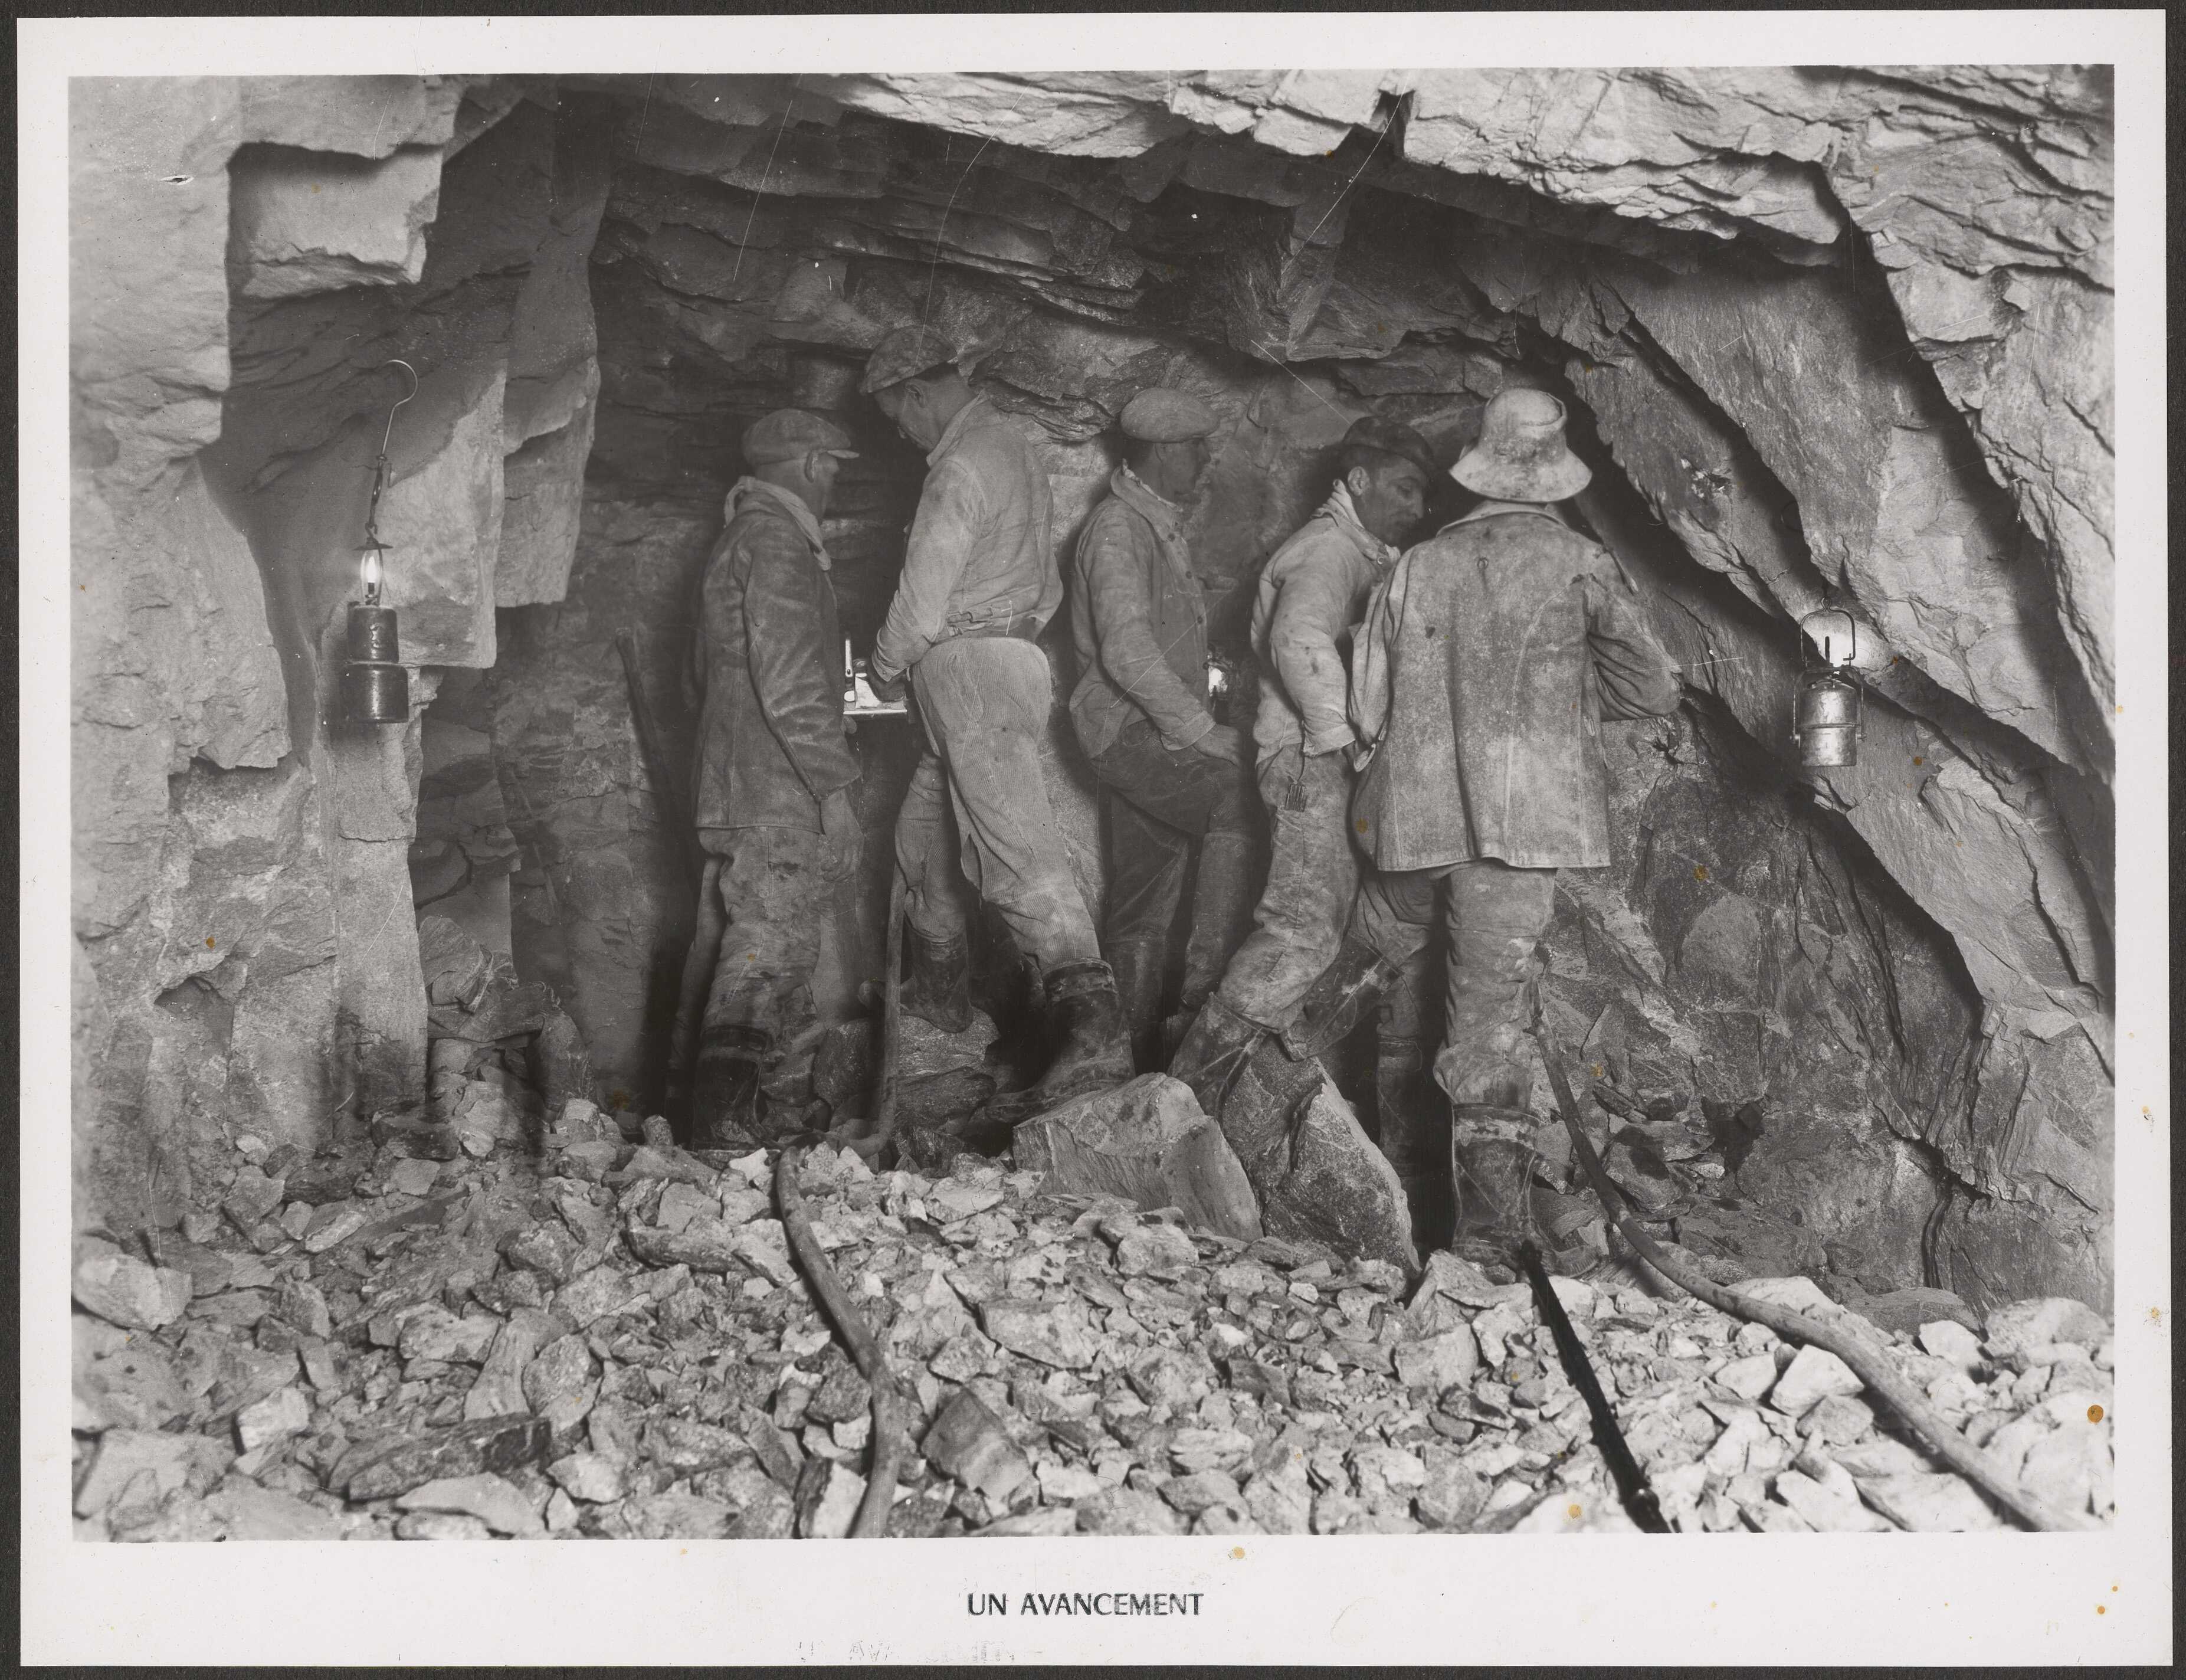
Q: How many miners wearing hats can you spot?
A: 5